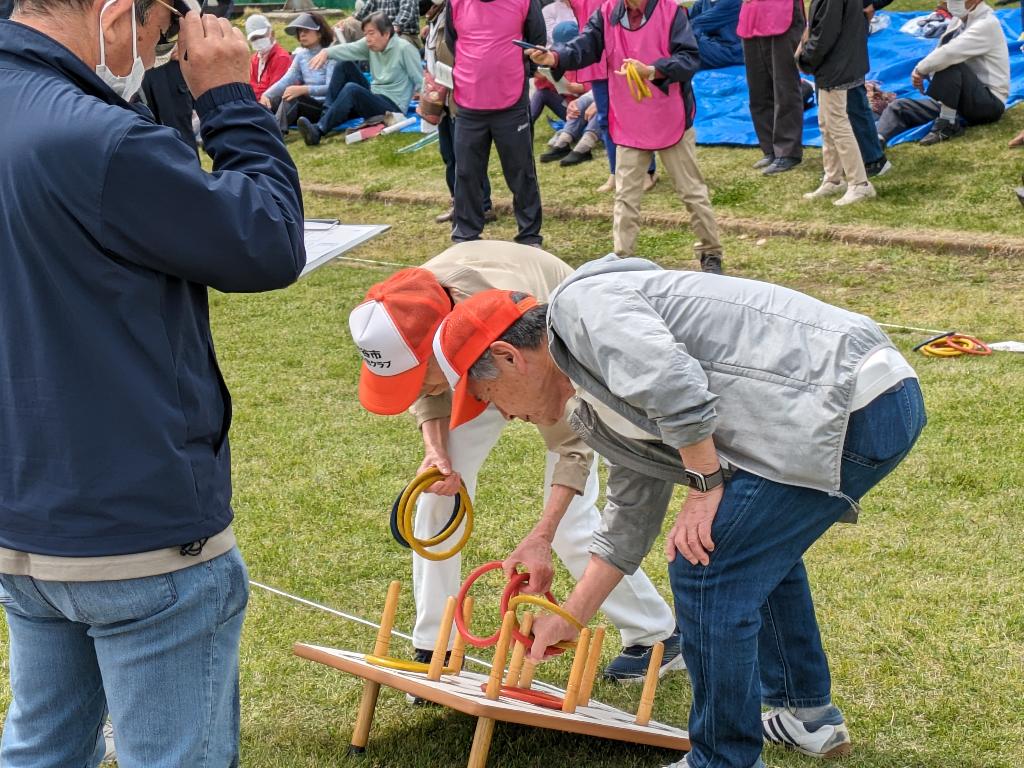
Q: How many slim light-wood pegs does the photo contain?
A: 9